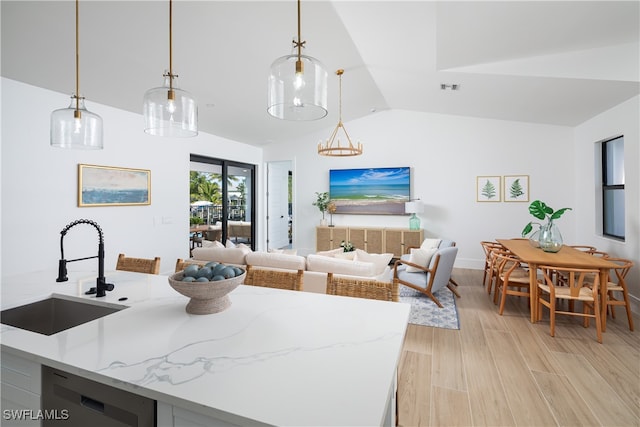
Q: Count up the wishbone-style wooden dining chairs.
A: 8